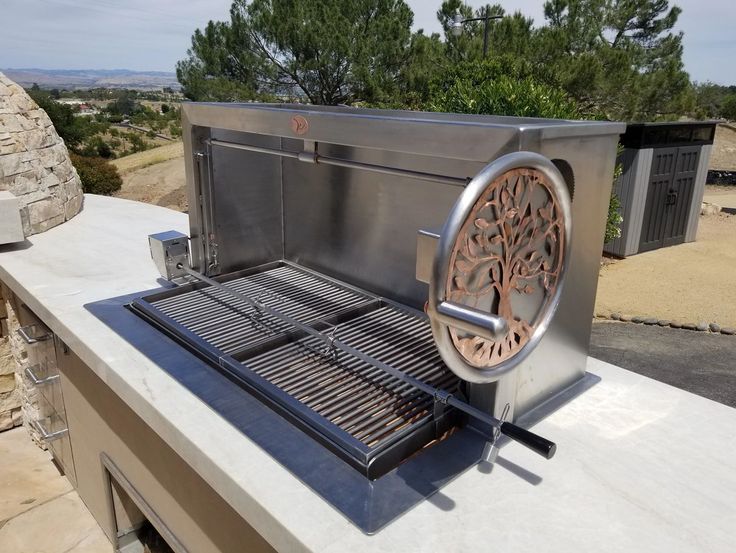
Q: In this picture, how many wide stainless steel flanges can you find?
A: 1